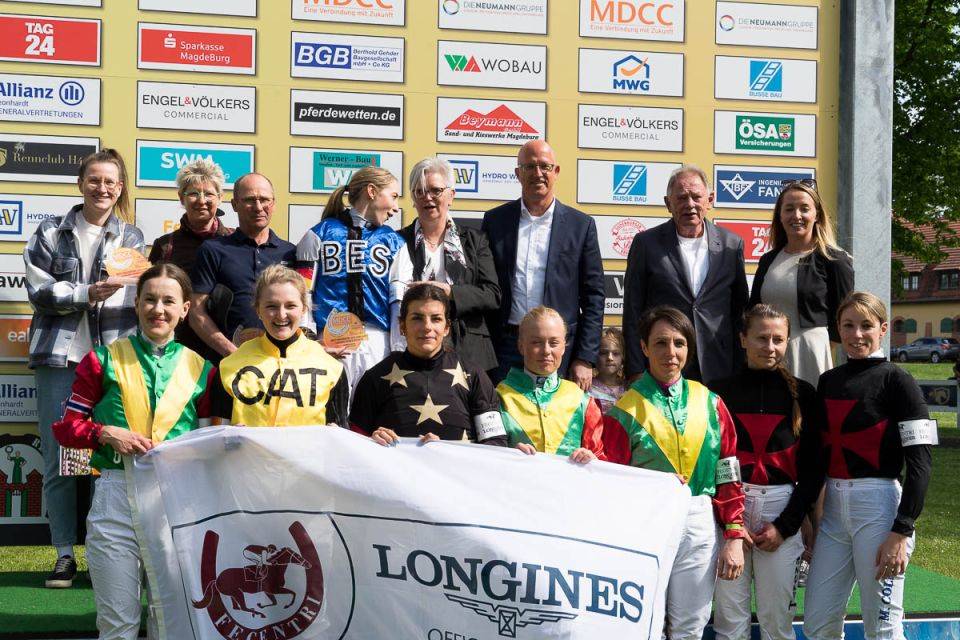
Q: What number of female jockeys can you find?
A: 8